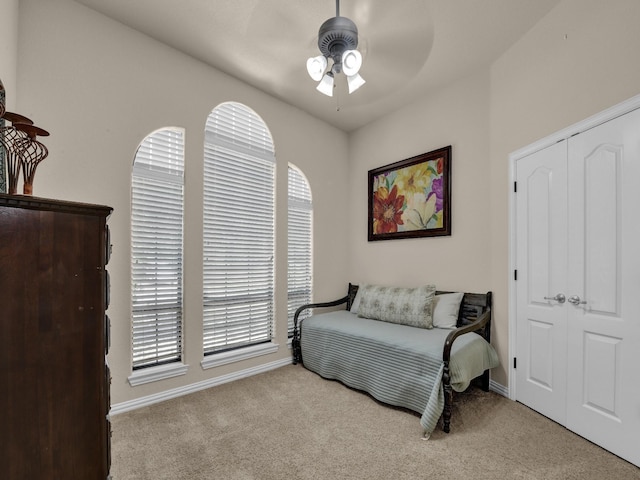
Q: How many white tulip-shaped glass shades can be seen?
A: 4